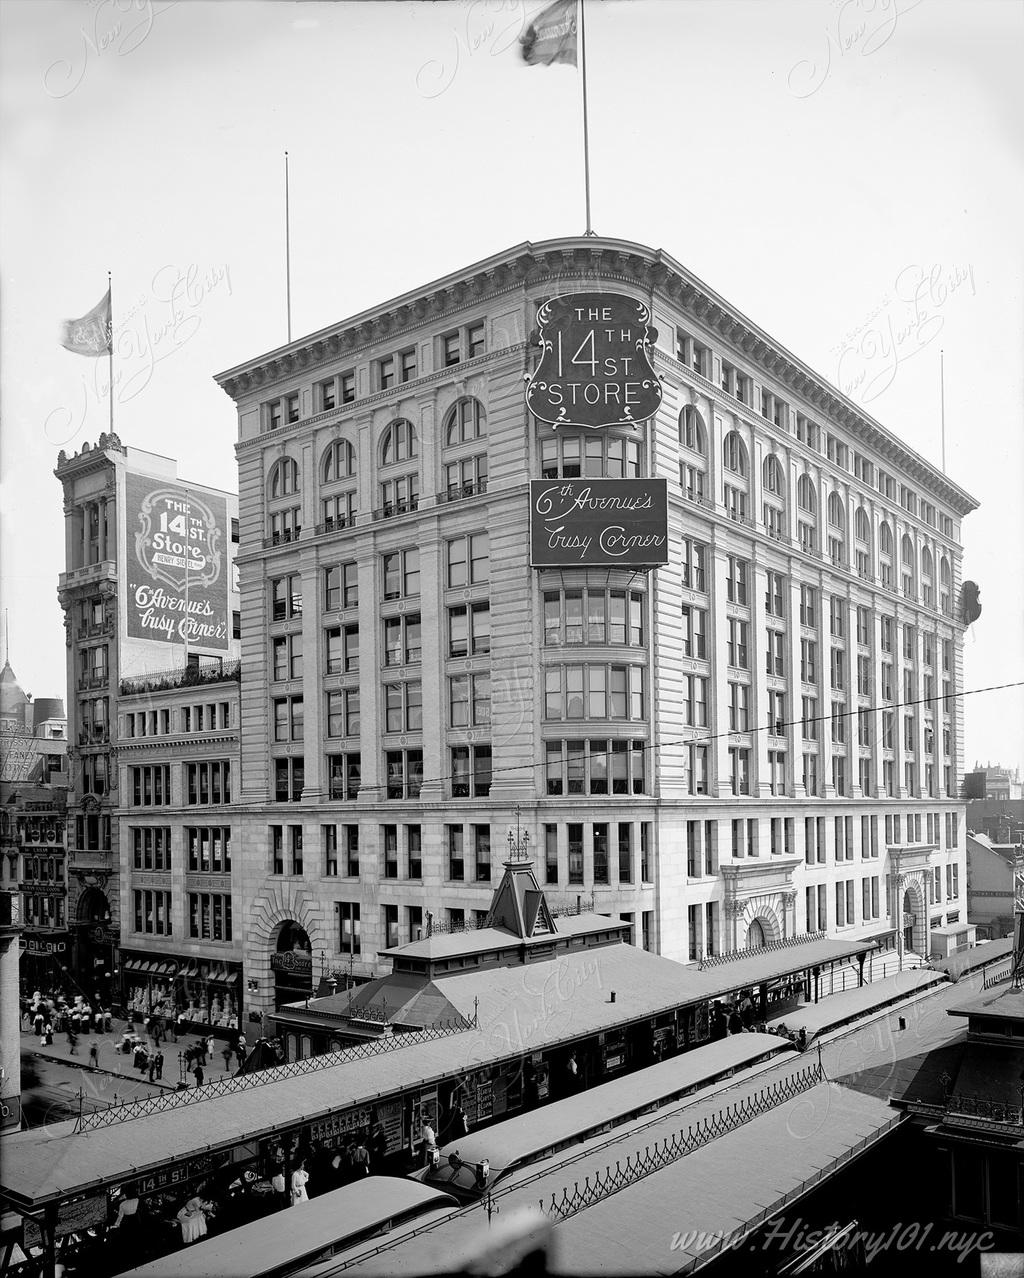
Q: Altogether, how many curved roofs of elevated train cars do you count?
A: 4